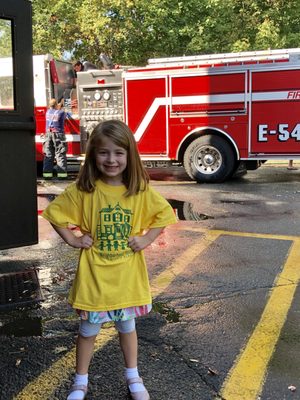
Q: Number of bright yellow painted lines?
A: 3